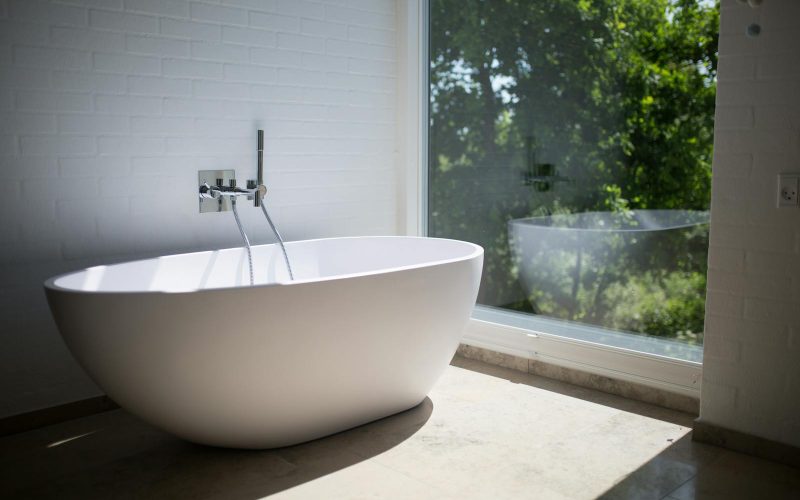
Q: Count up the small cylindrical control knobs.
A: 2